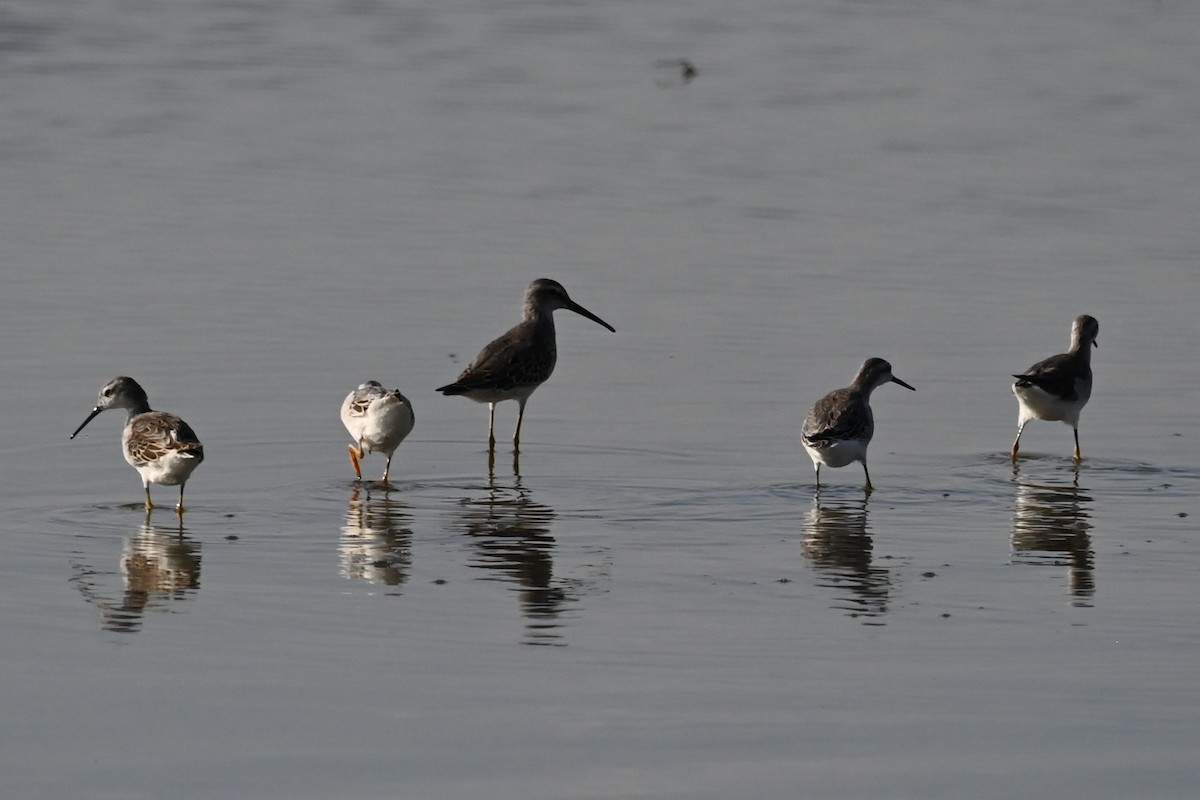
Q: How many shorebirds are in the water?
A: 5